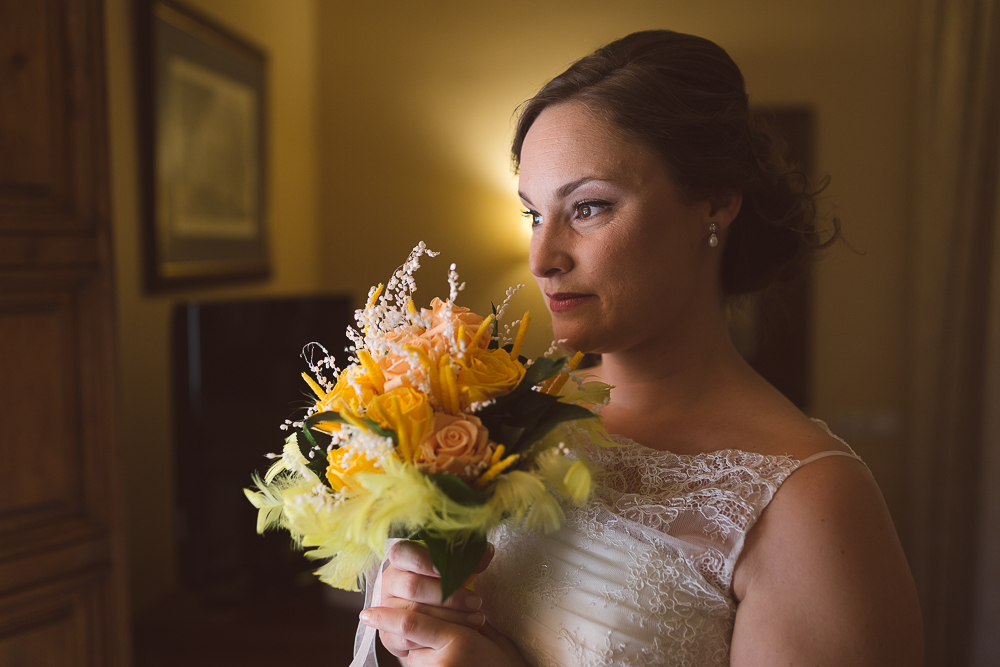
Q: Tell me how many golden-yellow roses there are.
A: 4